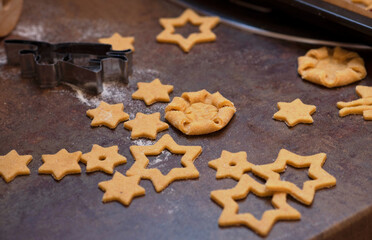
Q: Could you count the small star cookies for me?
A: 10